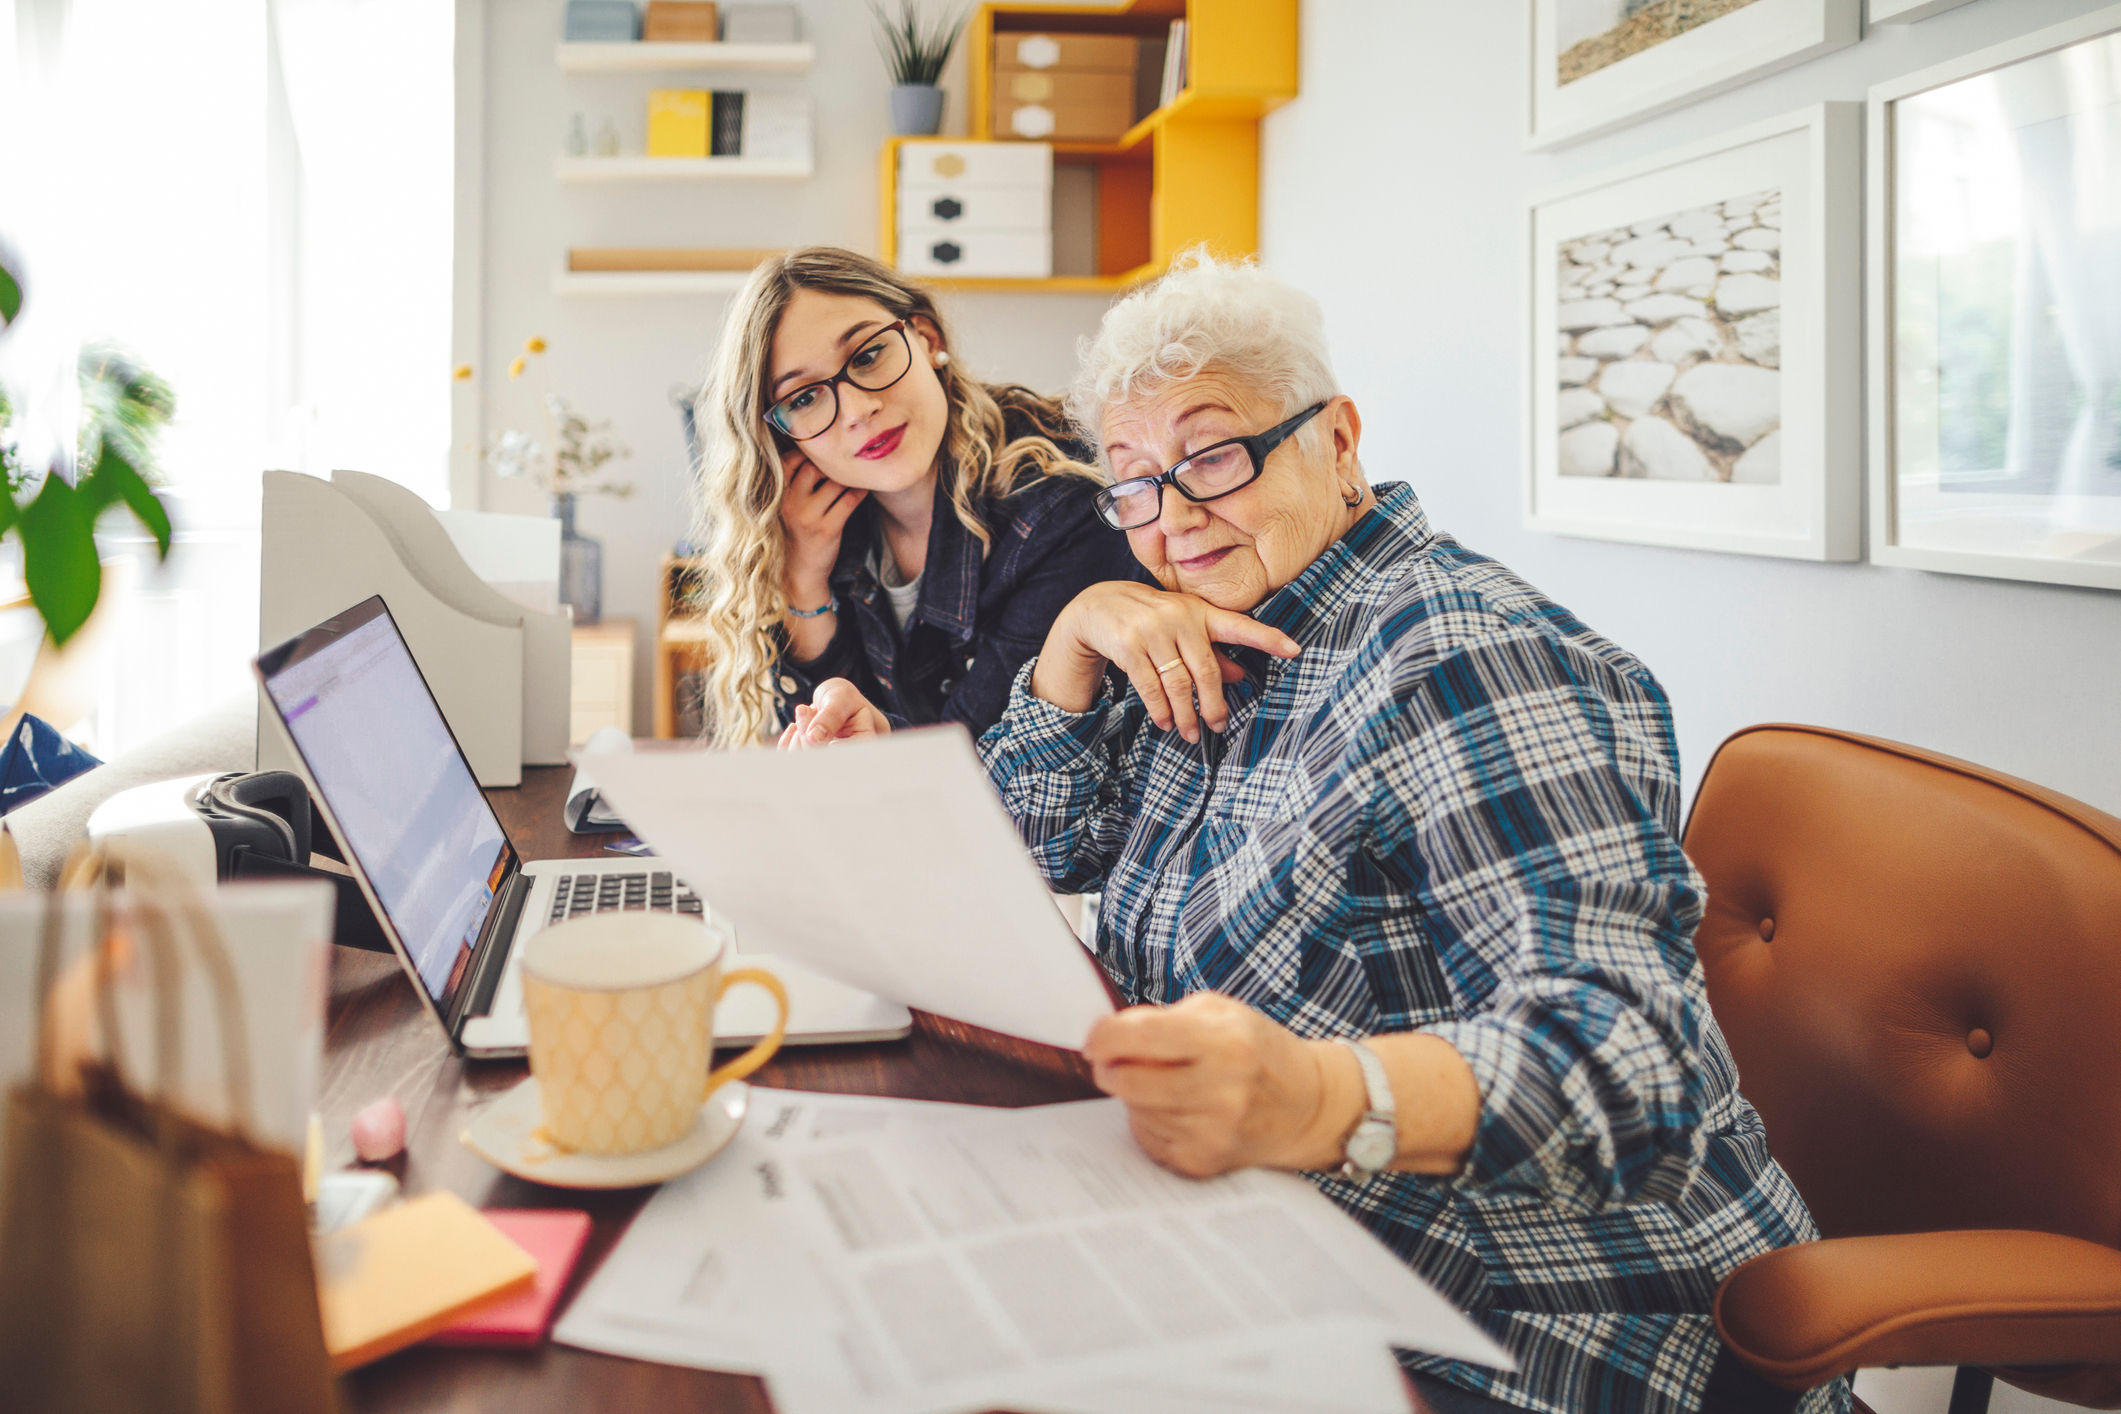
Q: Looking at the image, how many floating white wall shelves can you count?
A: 3